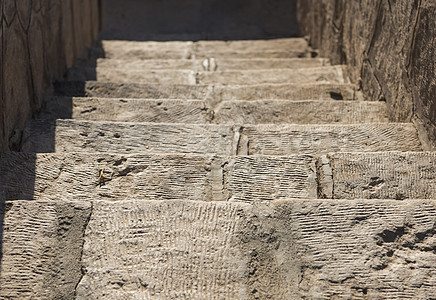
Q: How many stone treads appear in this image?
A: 8